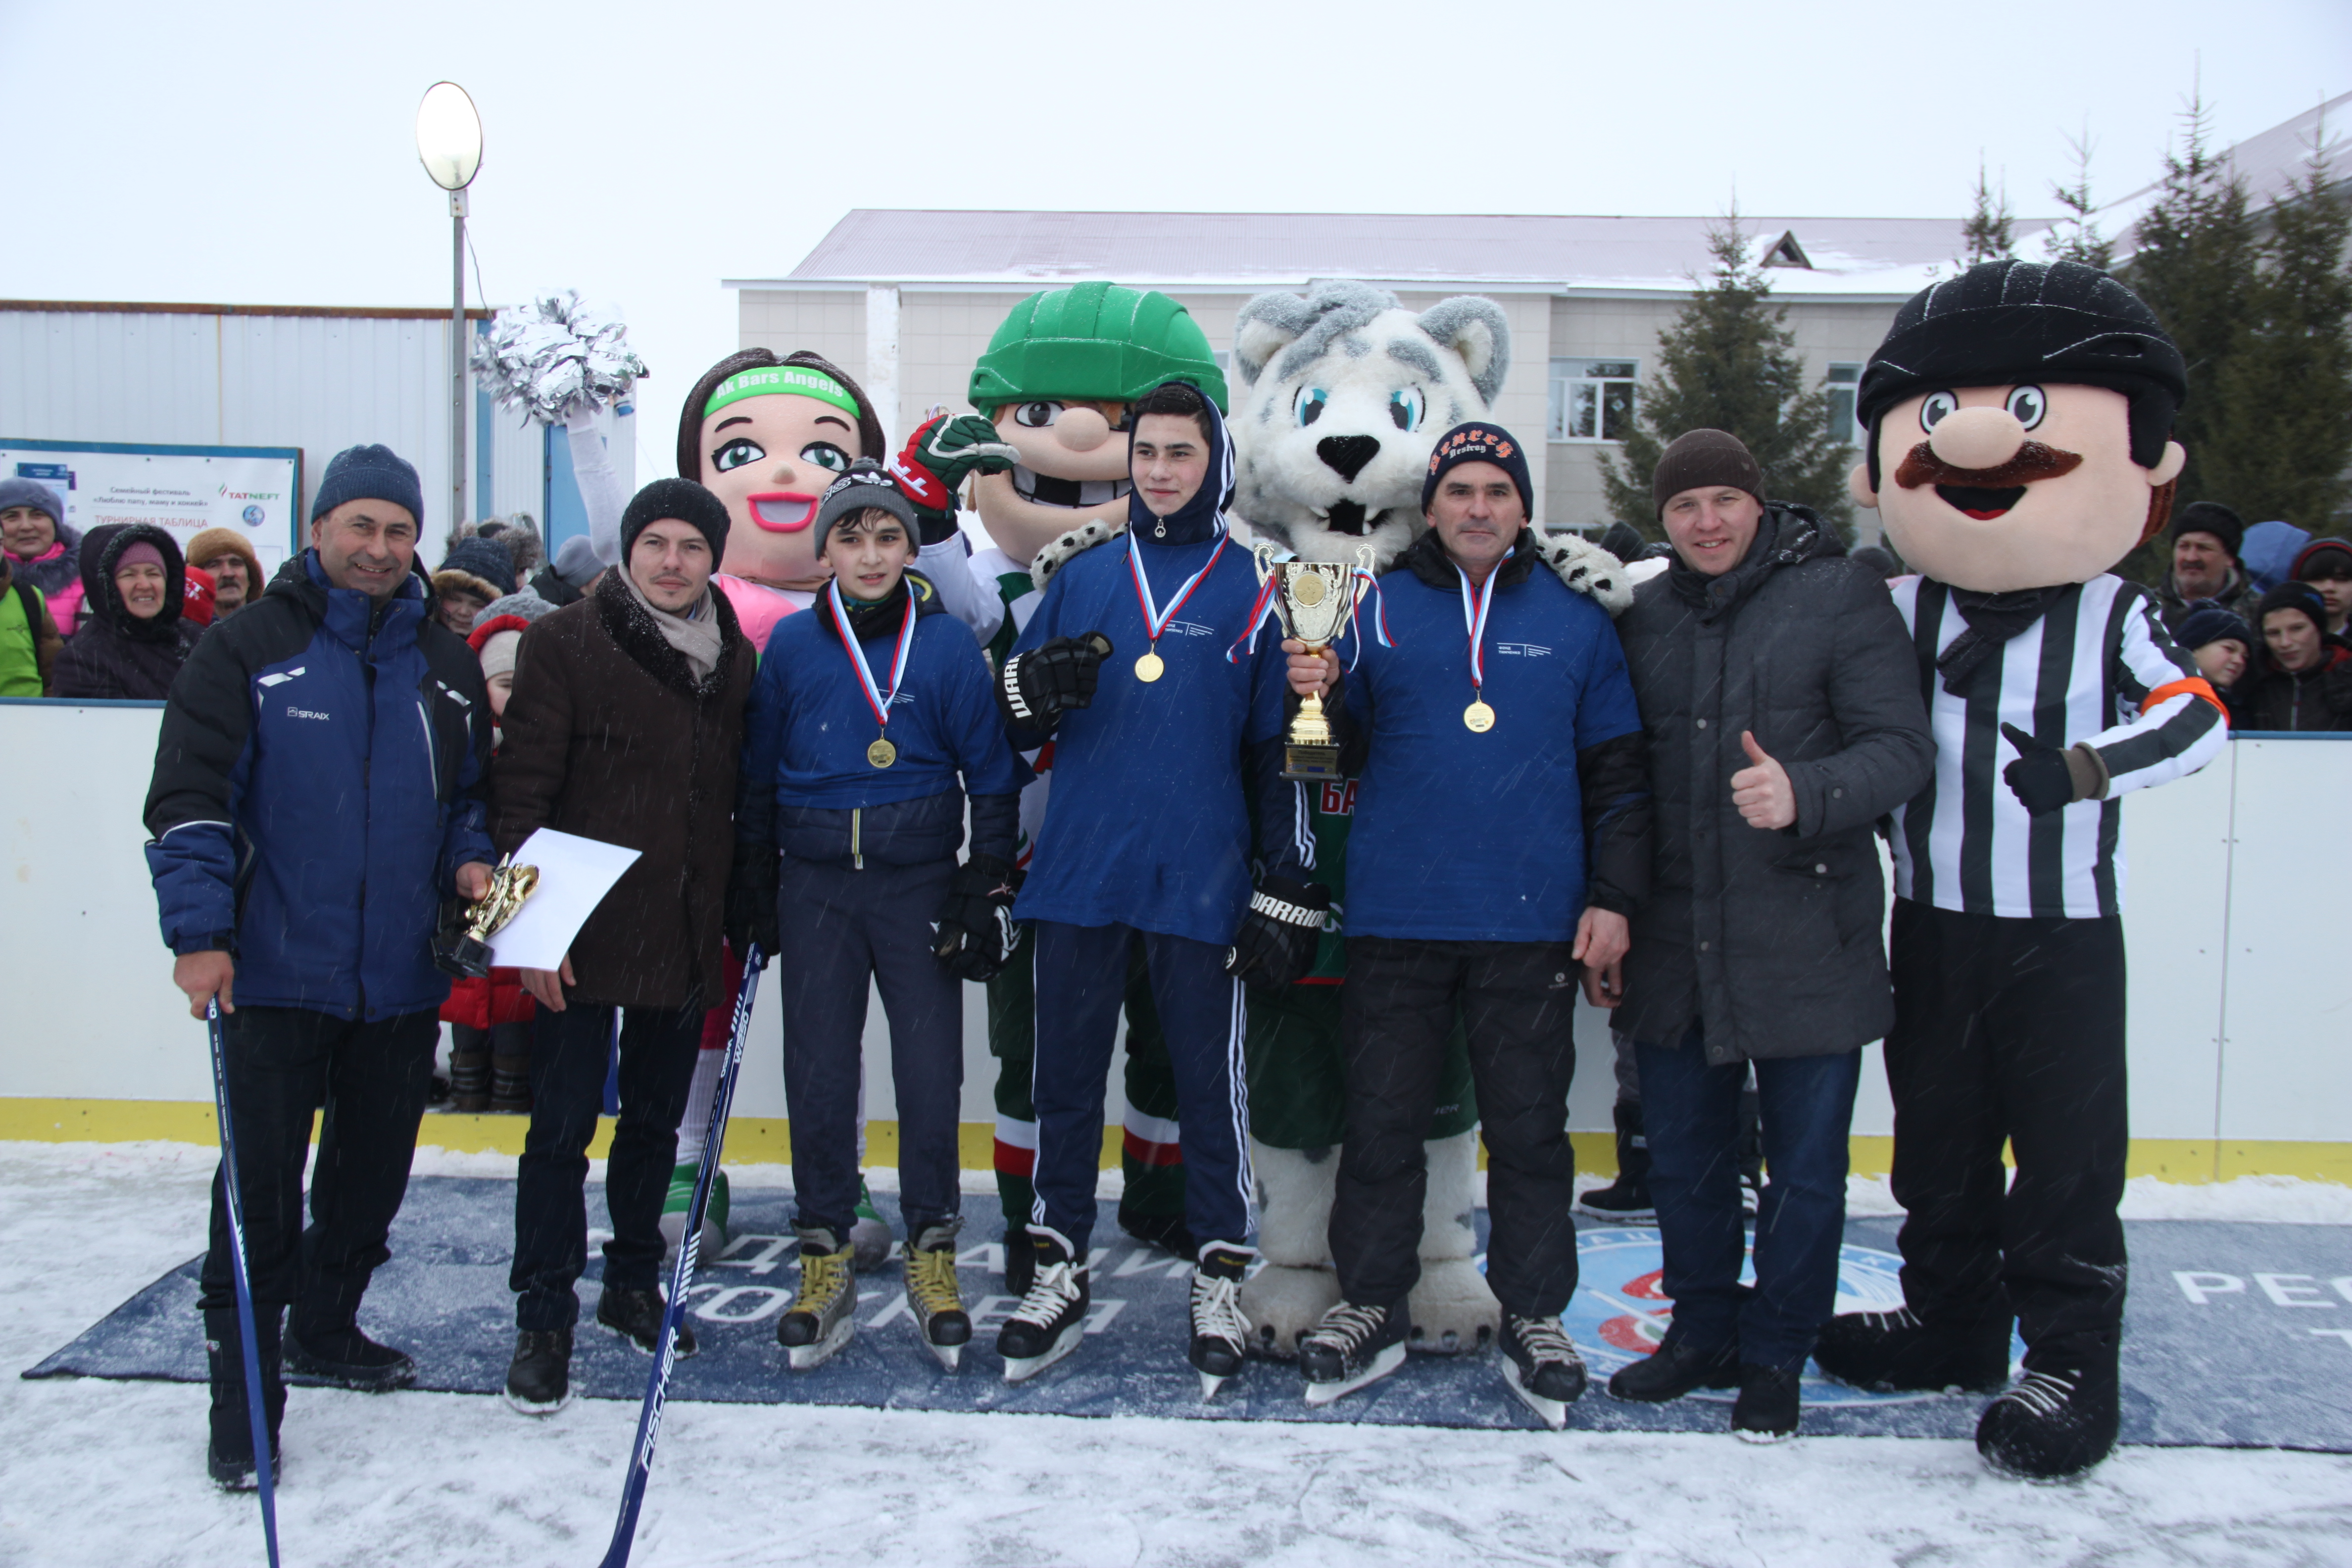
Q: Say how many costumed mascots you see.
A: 4